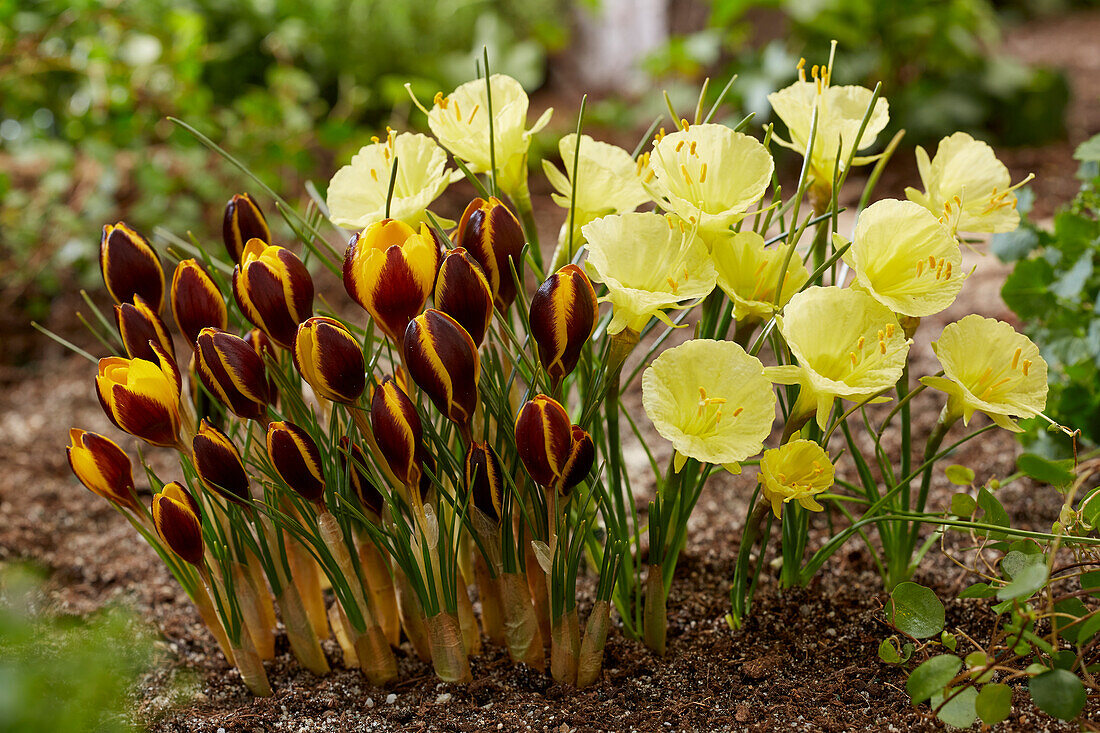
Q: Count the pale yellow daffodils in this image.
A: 13